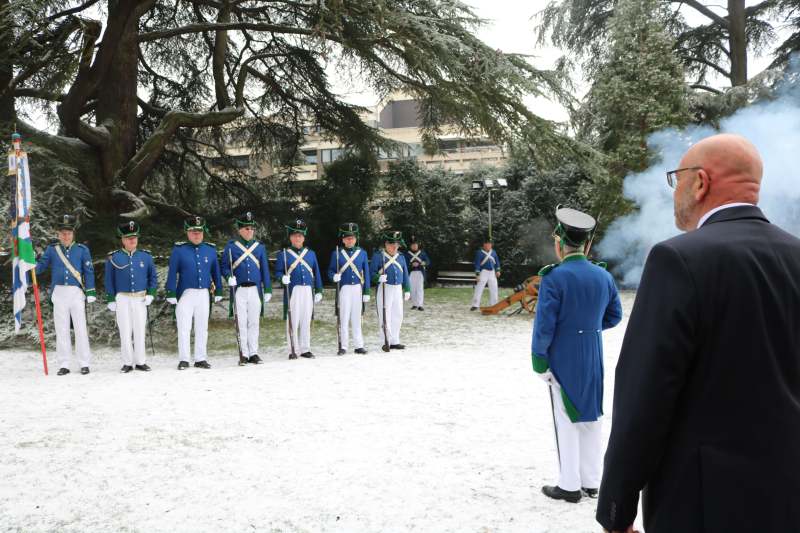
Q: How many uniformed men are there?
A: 10